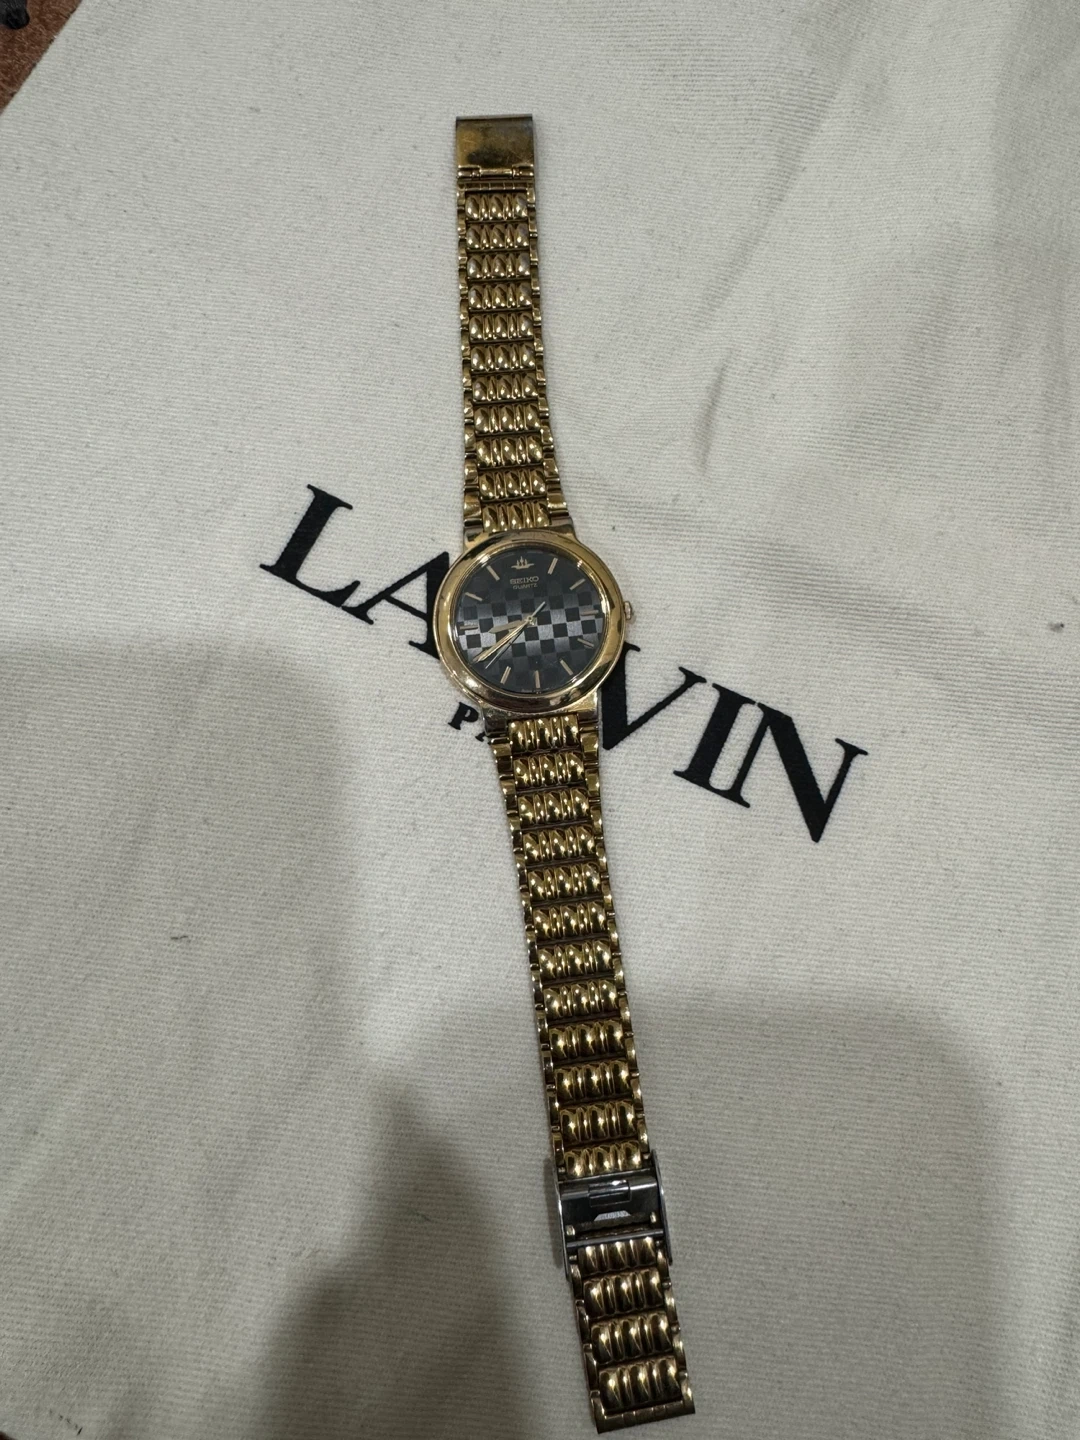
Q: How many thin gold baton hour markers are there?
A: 11